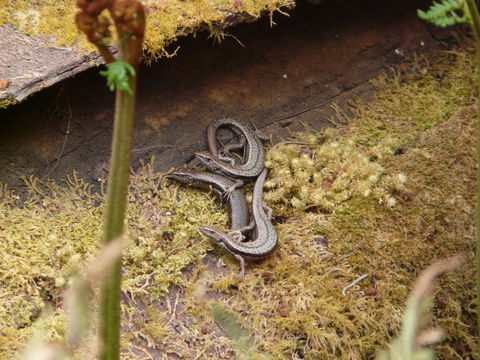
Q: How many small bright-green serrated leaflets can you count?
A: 2